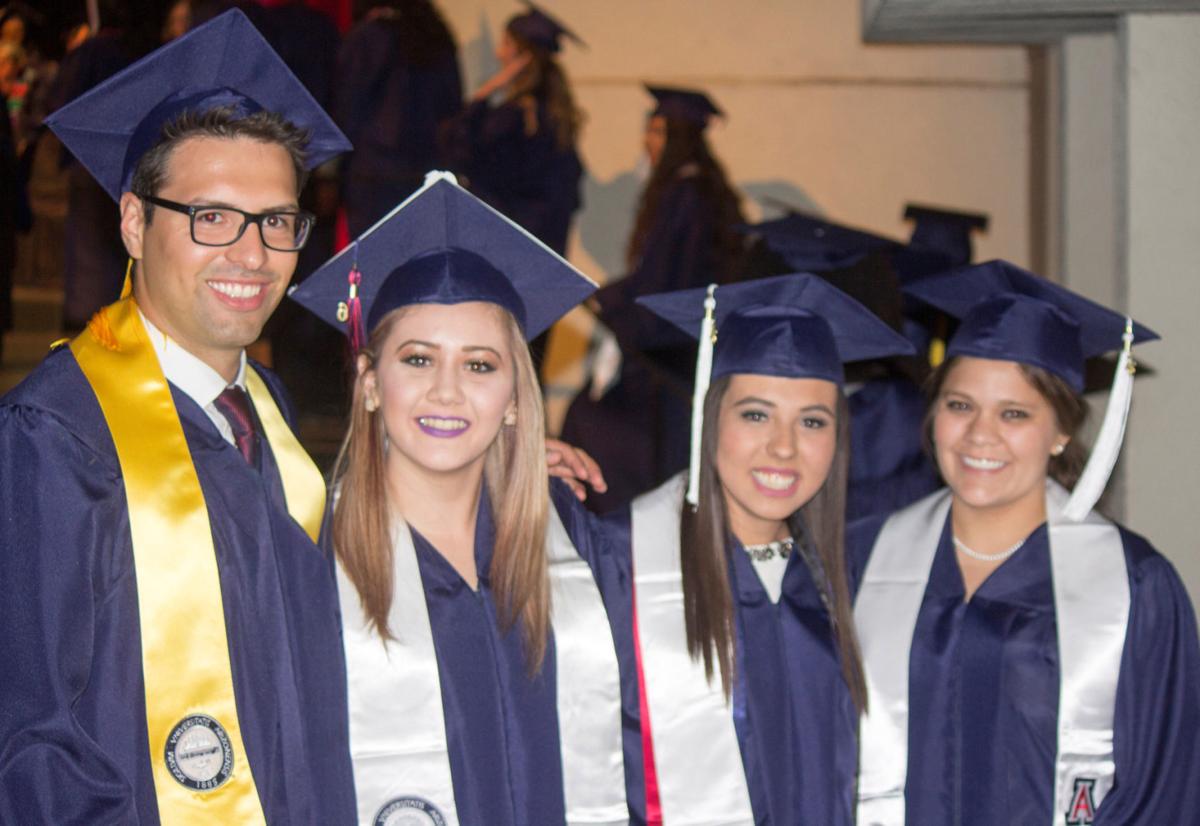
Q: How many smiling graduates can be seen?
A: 4